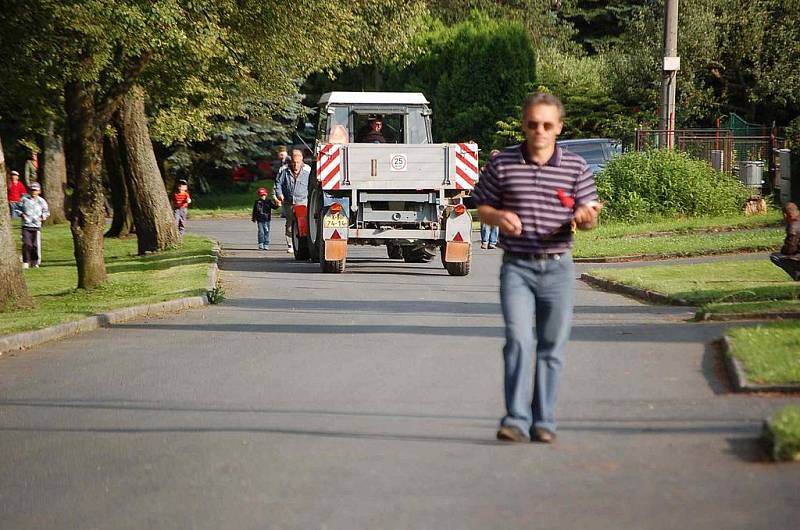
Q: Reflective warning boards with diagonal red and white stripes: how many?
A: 2